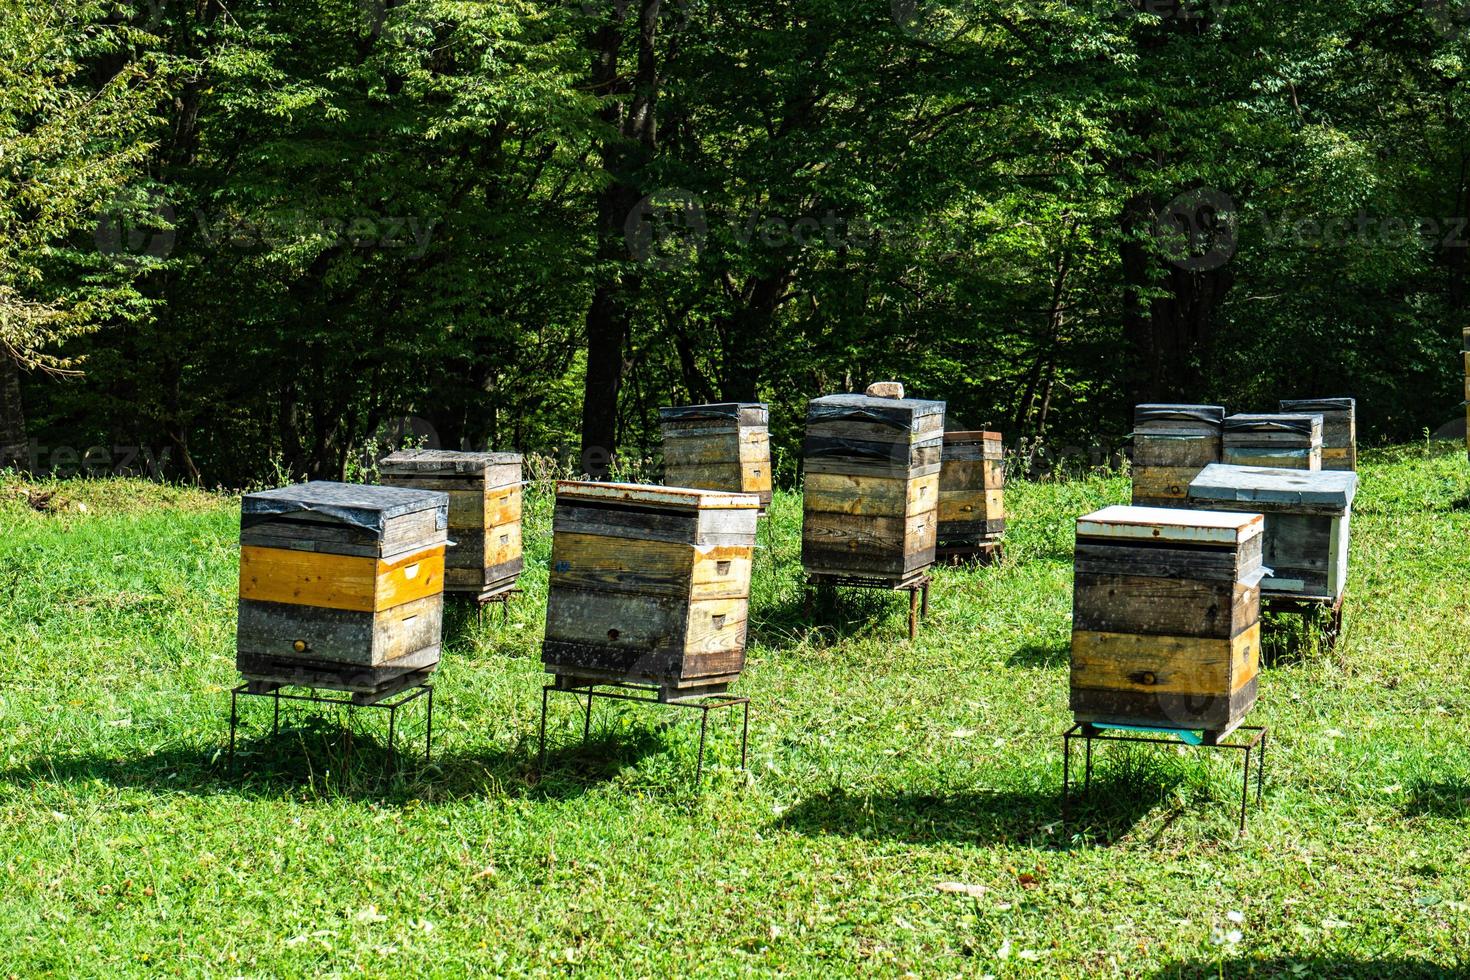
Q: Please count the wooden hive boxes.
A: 11